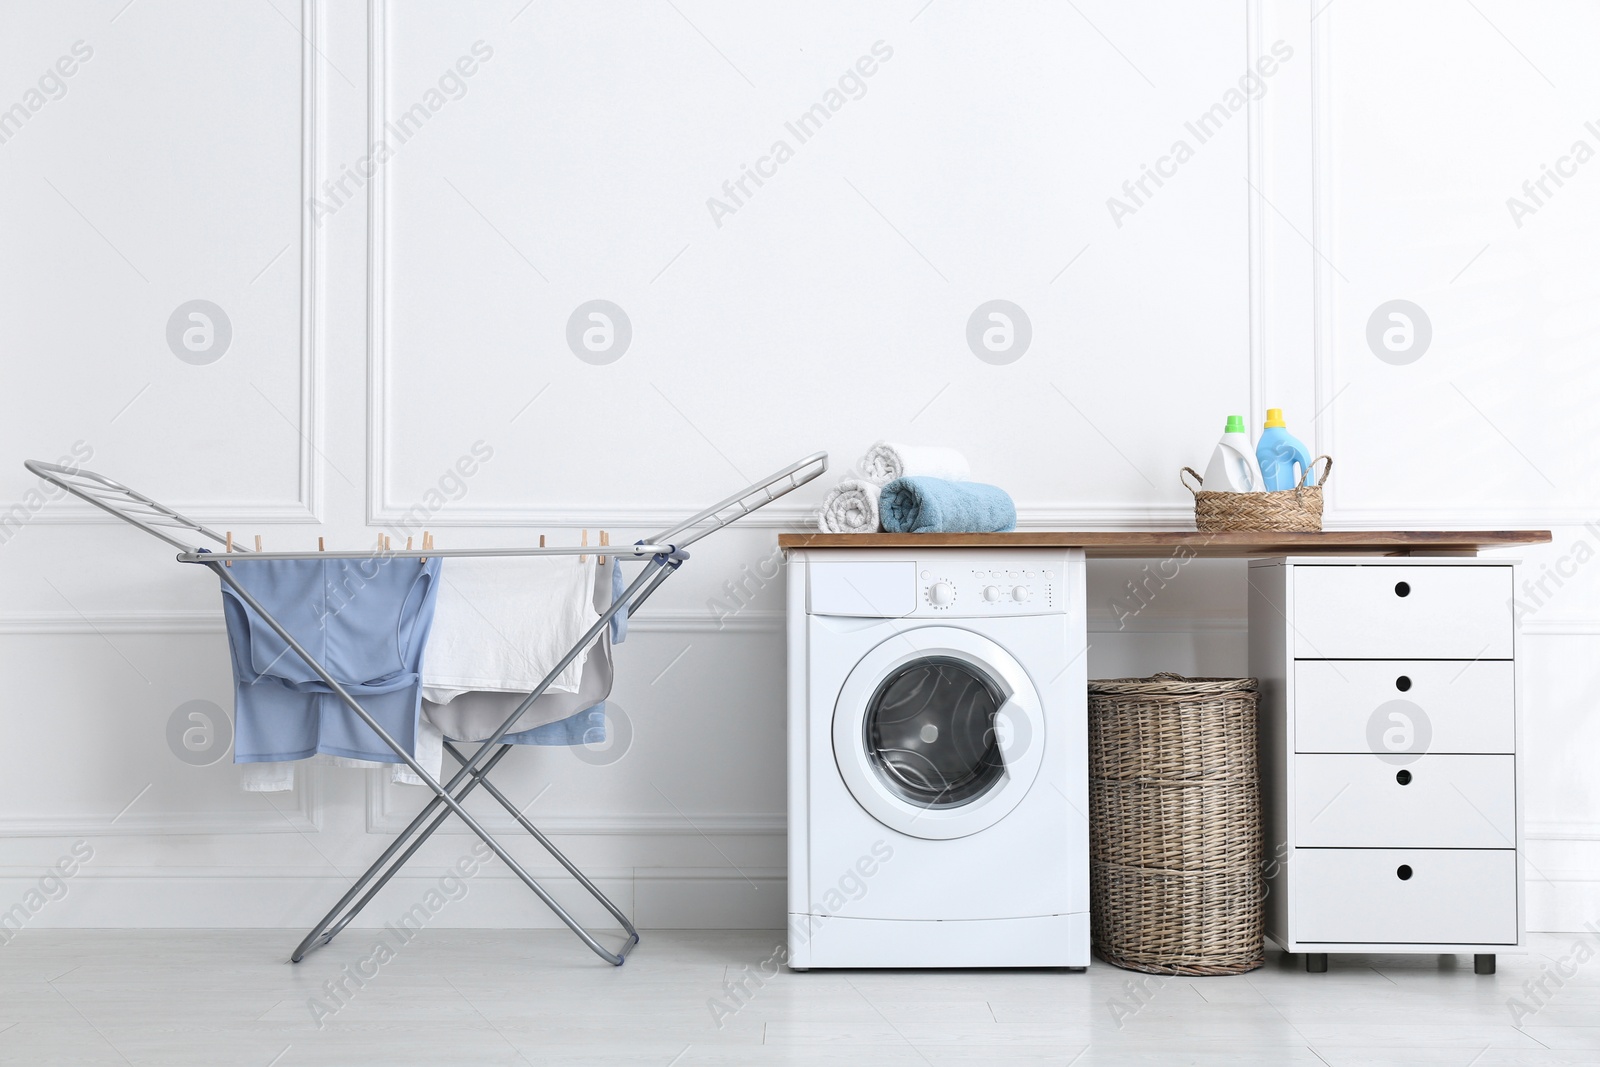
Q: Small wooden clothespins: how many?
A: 12